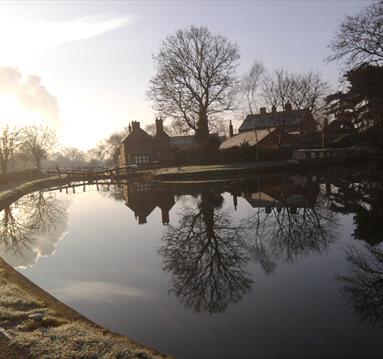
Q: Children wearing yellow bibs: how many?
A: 0